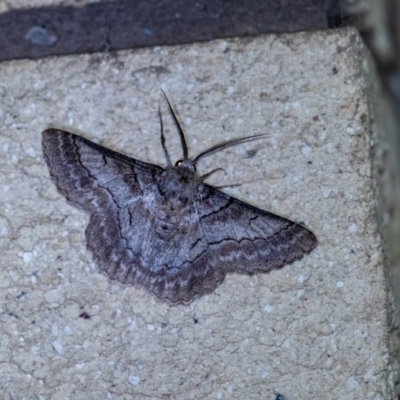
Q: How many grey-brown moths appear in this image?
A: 1